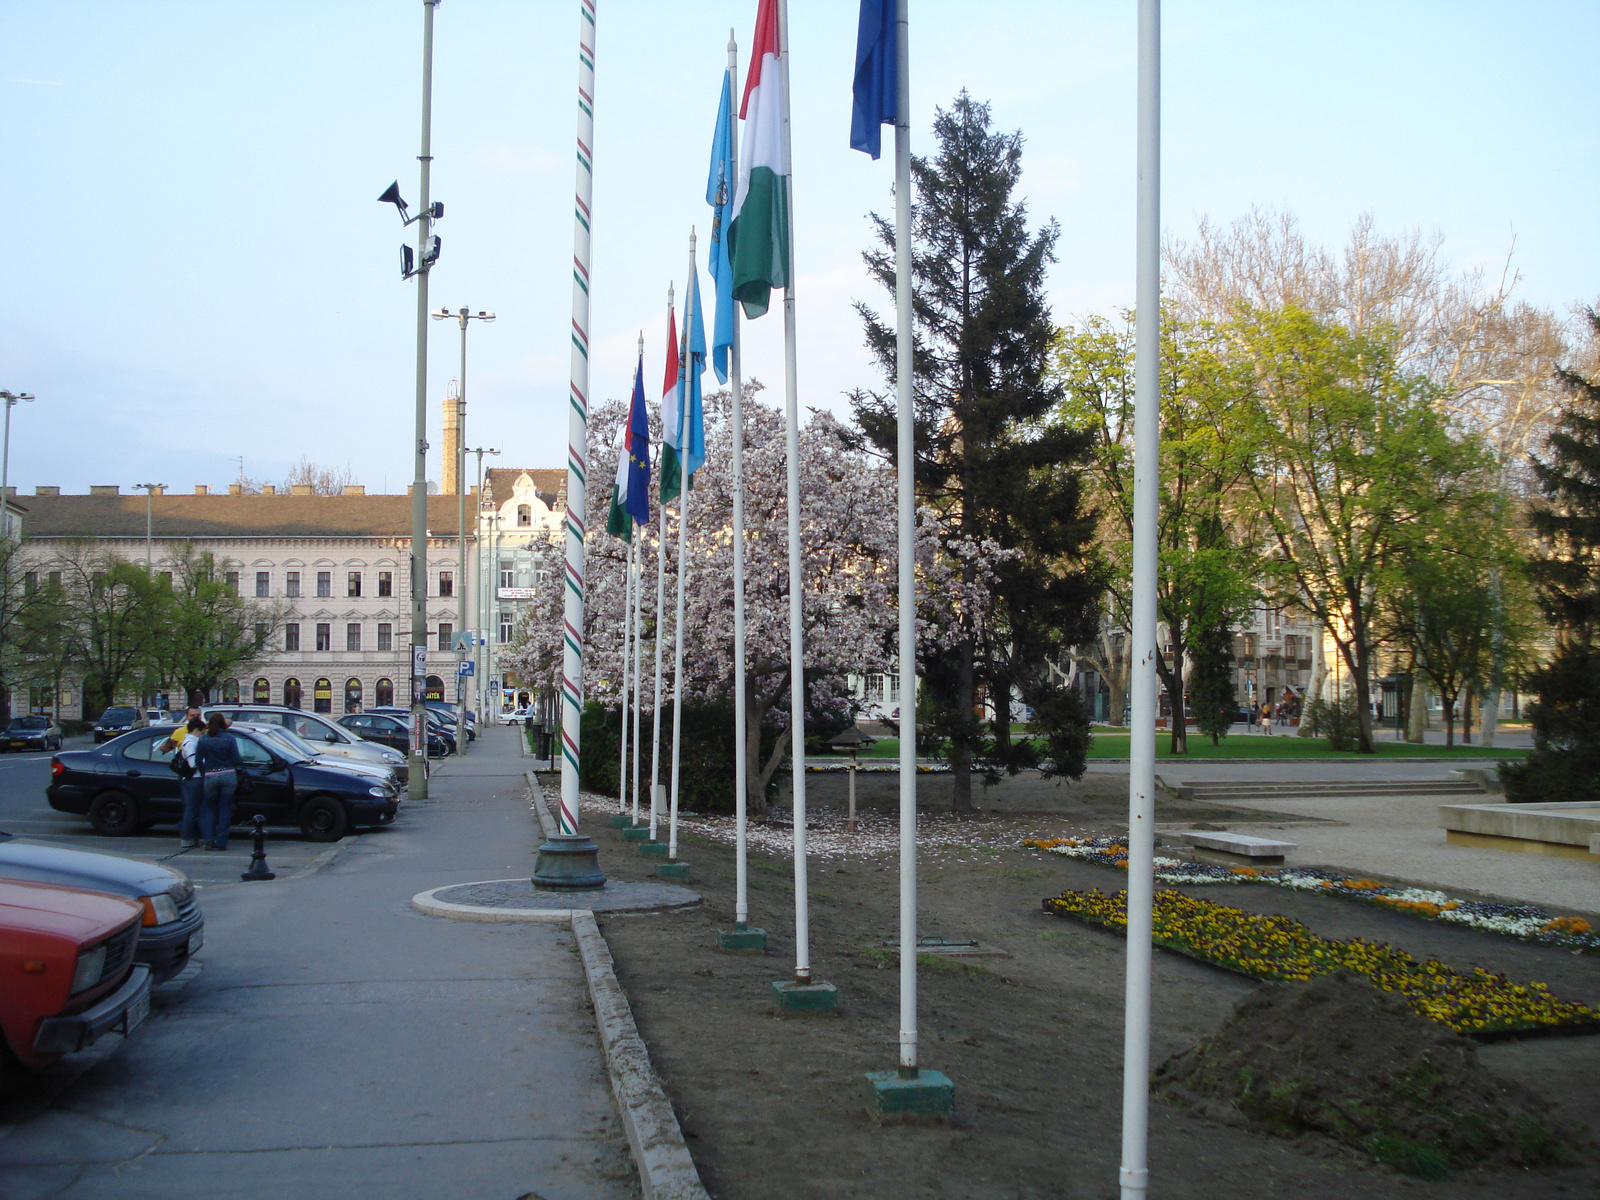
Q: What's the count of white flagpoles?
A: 8